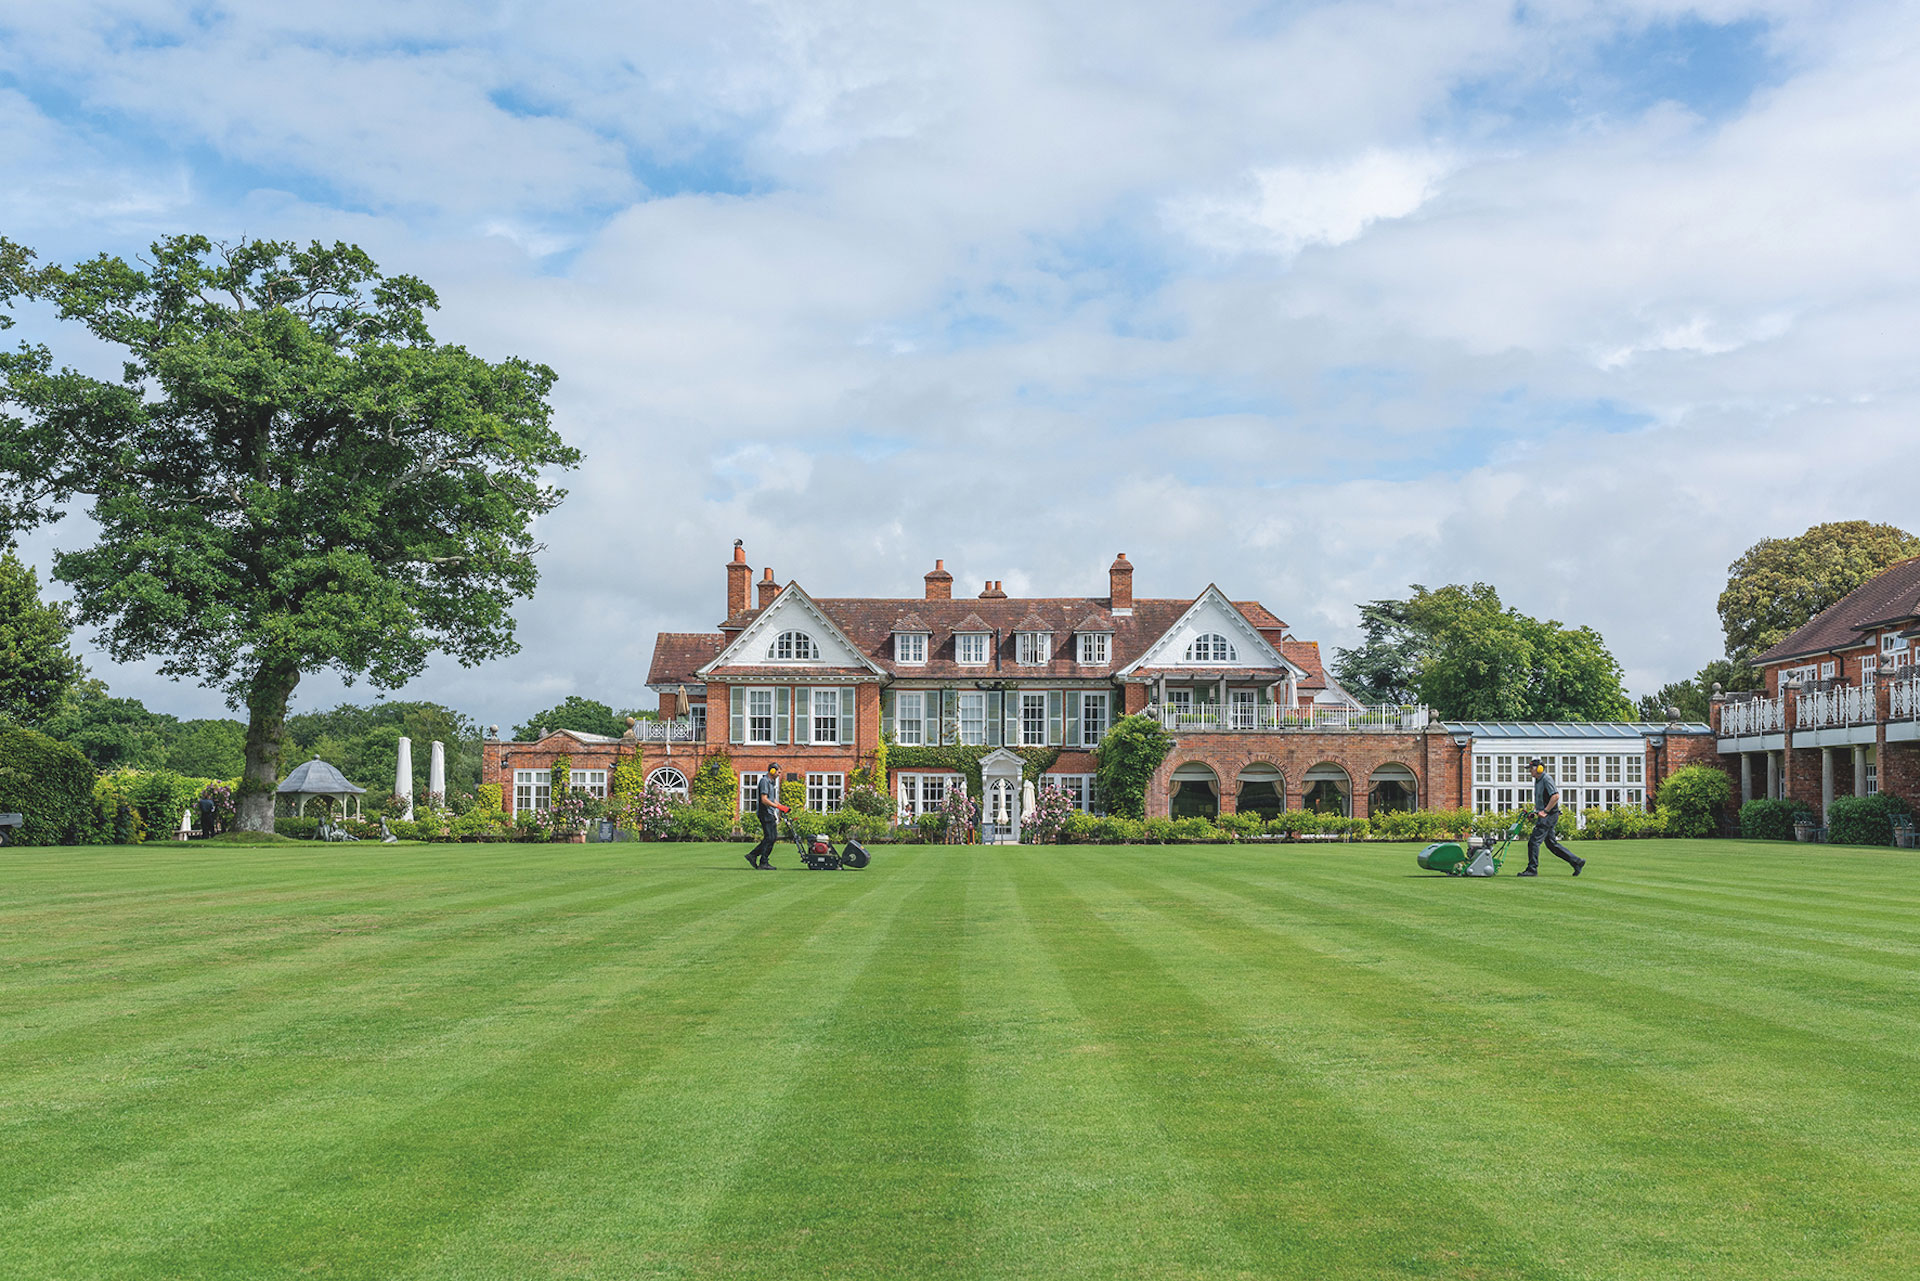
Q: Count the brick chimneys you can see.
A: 5